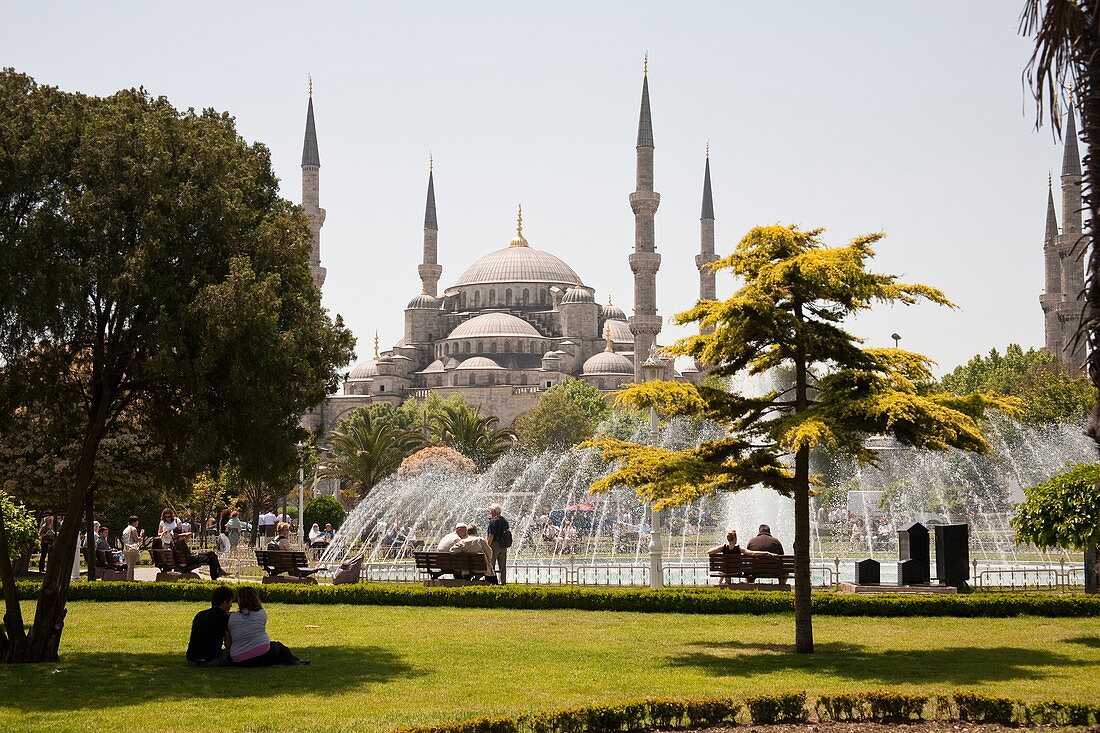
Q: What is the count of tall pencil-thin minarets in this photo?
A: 6